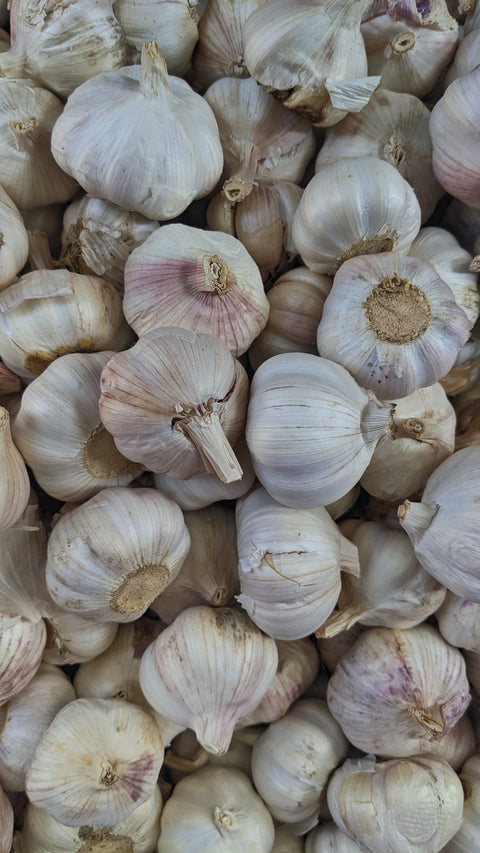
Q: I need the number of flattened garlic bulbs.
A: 0